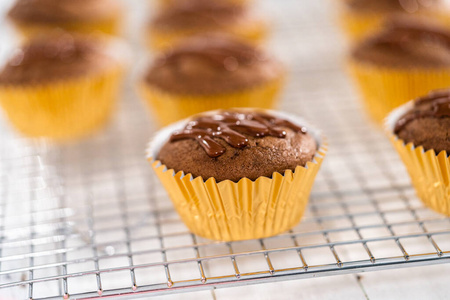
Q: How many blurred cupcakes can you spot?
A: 6